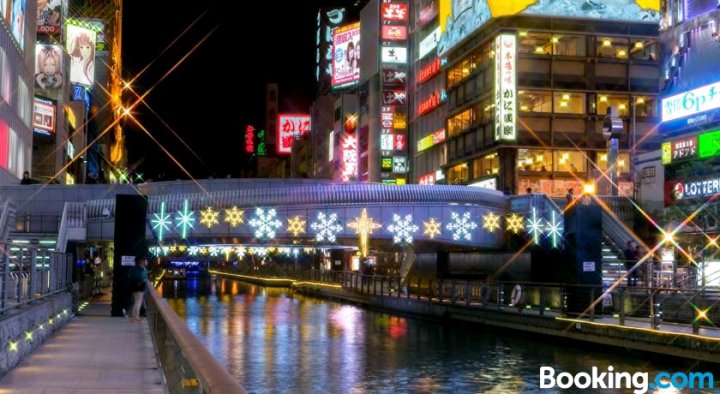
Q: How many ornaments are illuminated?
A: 15